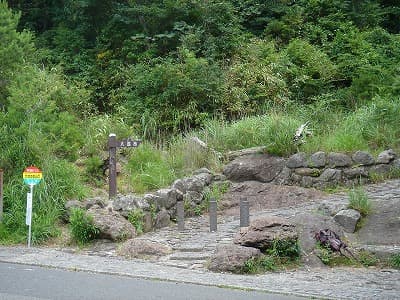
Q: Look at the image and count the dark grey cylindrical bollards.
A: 3